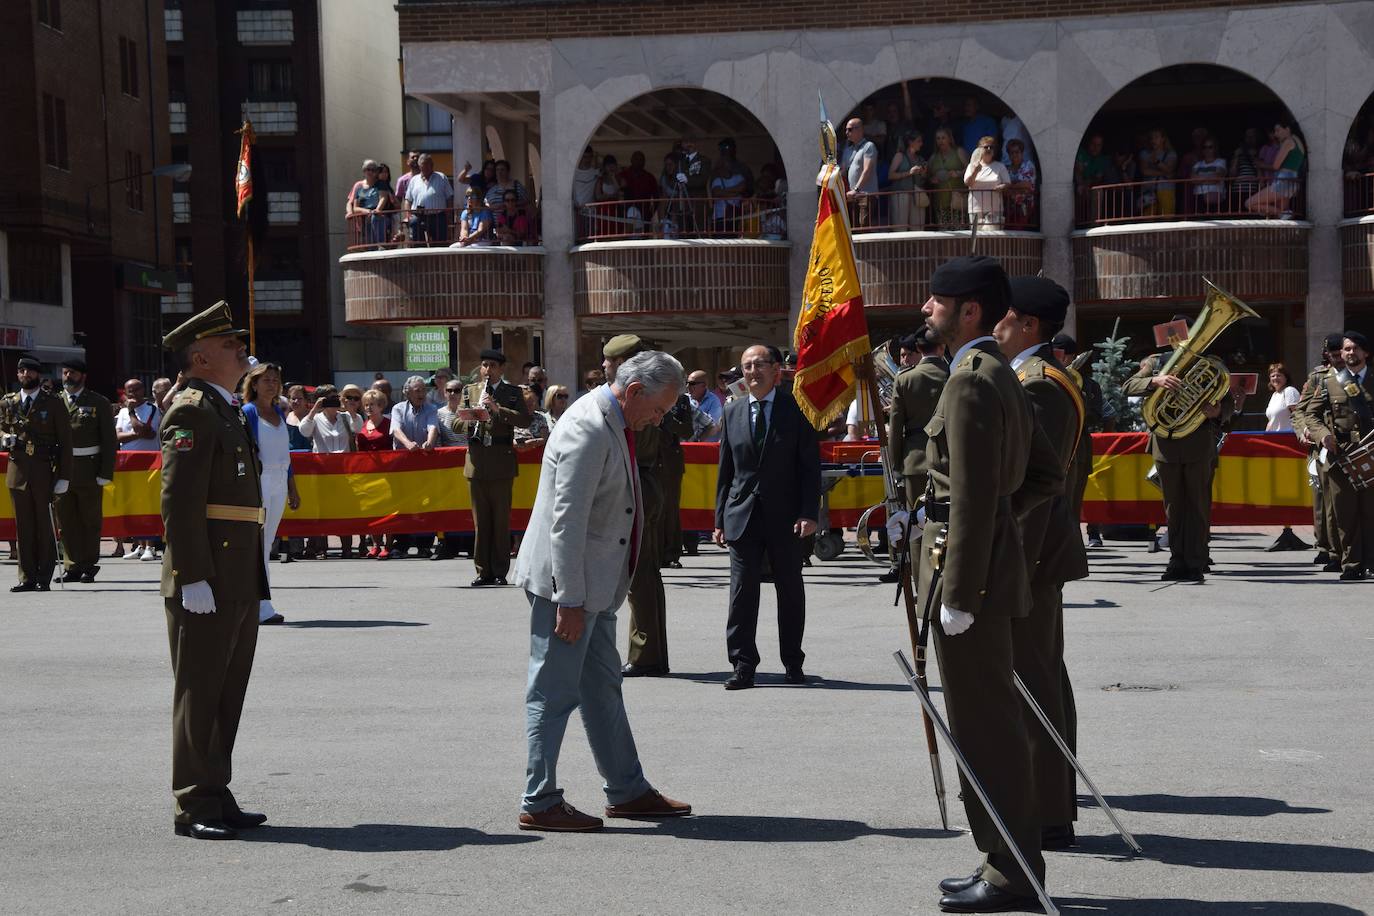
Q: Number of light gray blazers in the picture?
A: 1